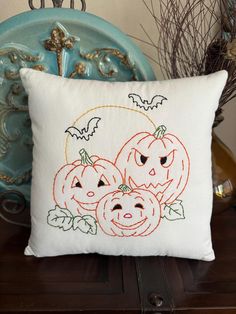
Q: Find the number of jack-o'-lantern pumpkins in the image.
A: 3